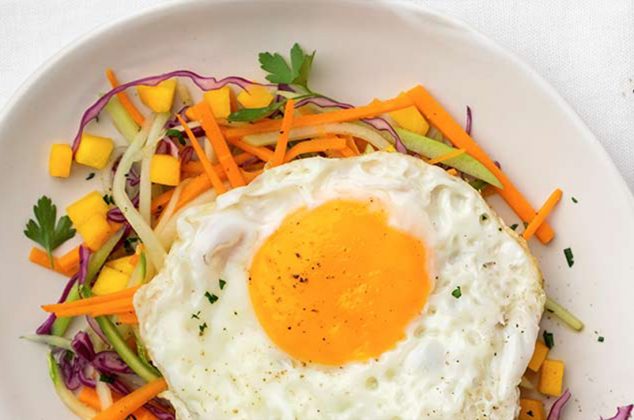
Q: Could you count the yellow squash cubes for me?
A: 14